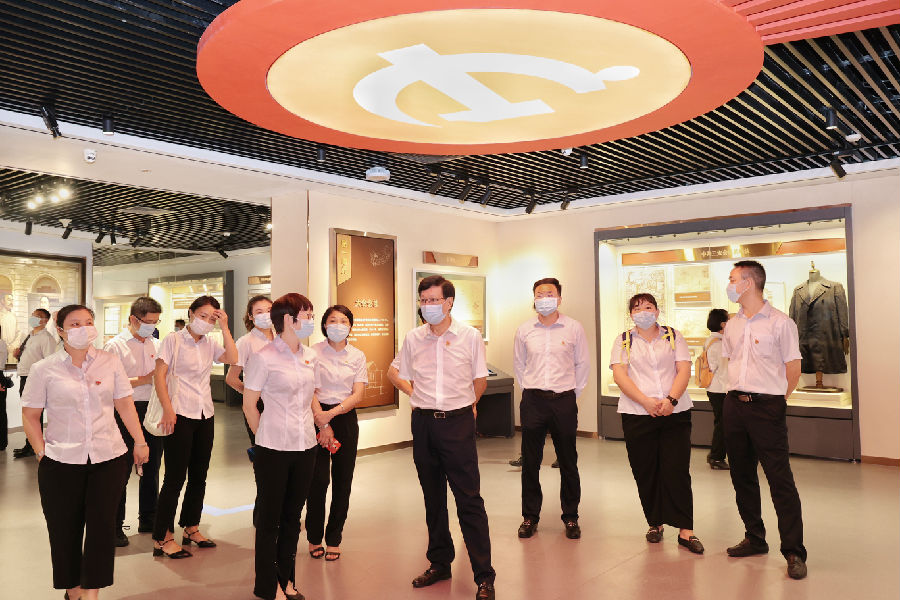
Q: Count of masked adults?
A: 11